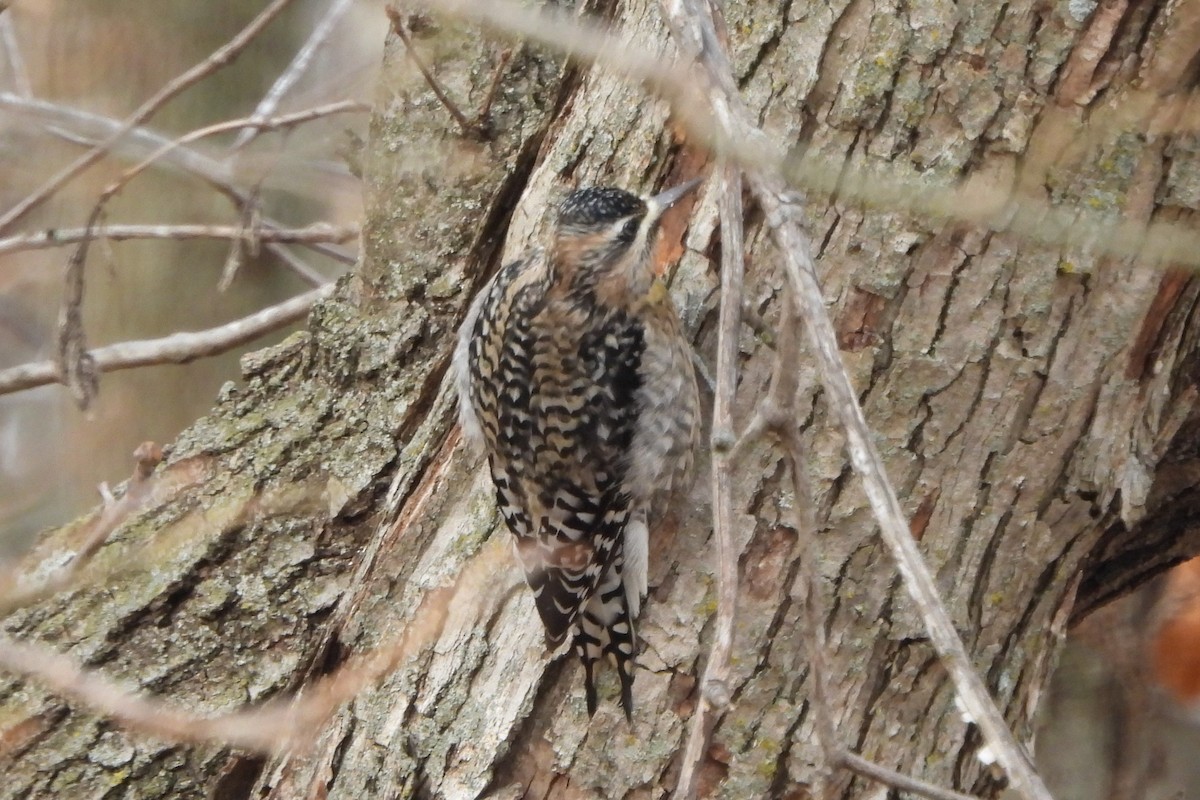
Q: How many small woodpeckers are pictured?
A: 1